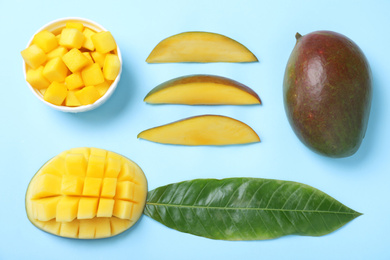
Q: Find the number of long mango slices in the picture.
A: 3